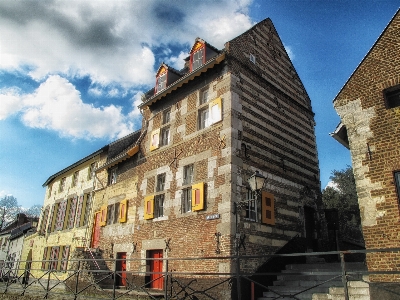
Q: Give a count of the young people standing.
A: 0